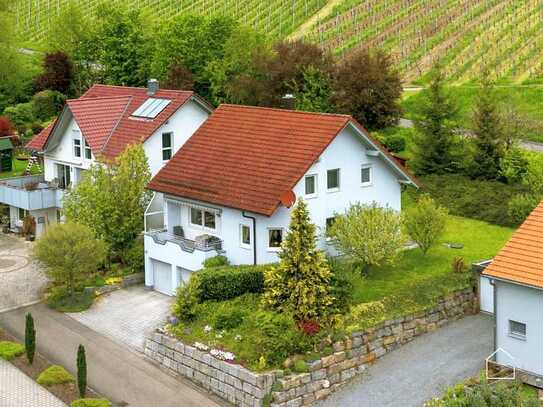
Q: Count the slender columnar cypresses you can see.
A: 2